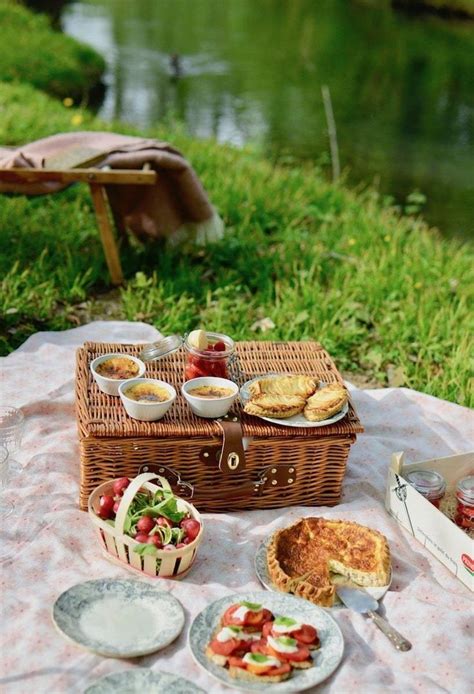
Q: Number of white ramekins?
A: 3